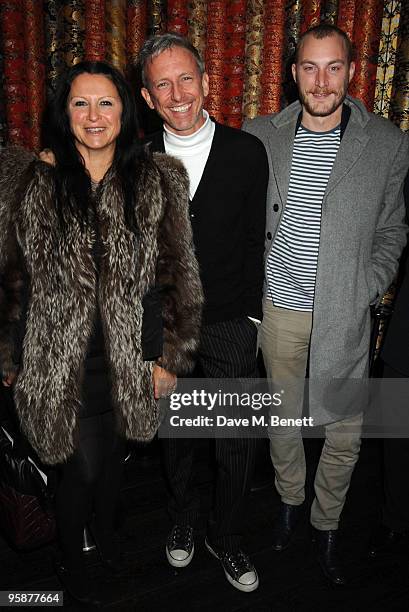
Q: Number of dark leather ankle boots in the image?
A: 2